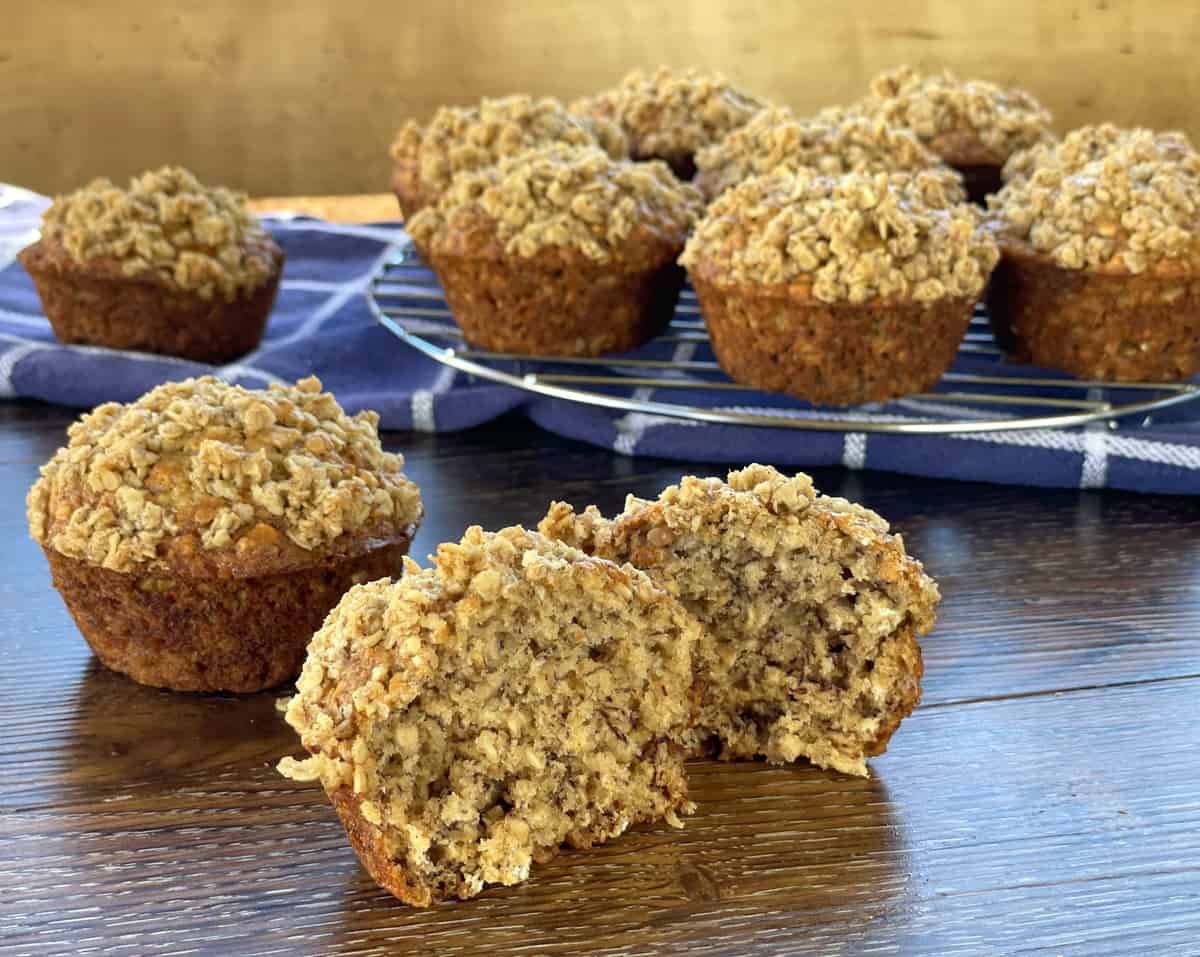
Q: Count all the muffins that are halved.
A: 1